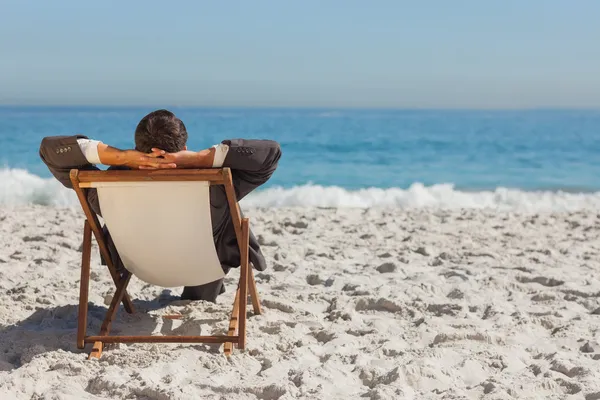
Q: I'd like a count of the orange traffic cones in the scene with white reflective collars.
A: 0